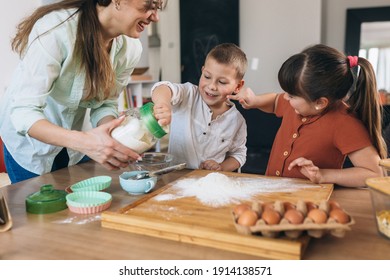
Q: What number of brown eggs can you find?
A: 10